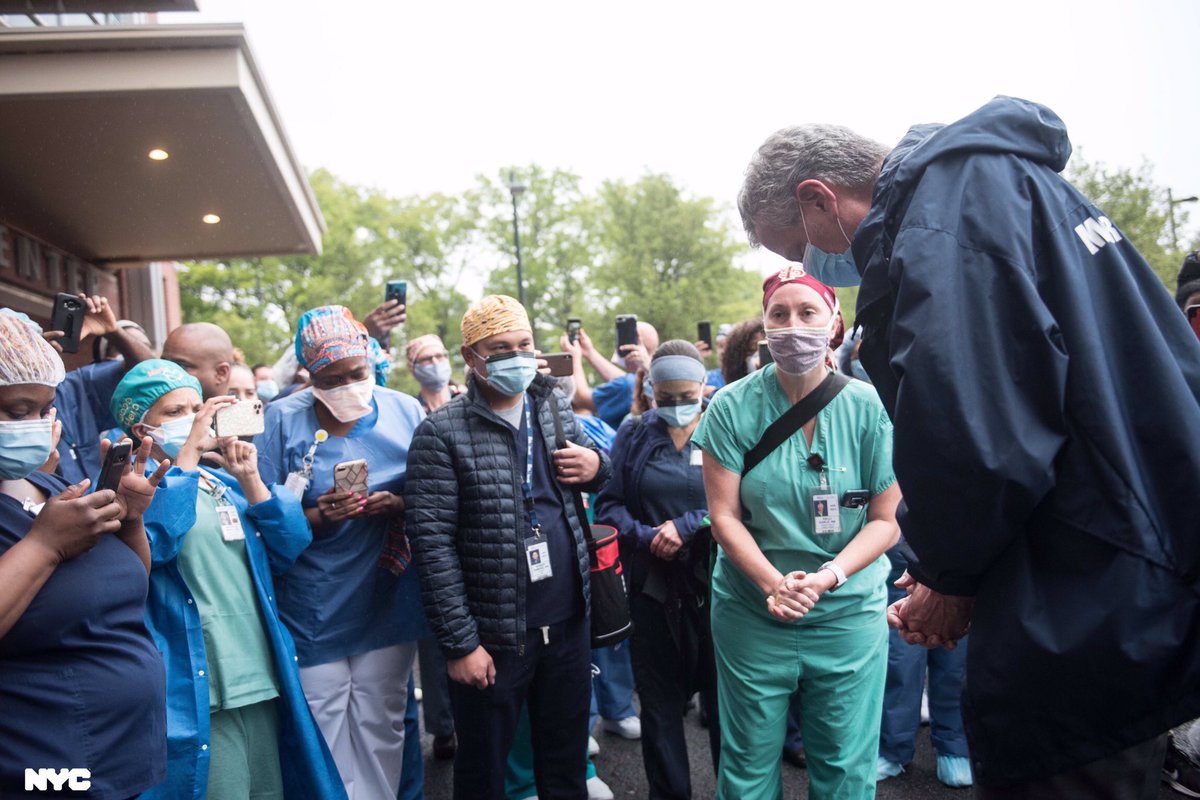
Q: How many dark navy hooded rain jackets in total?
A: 1